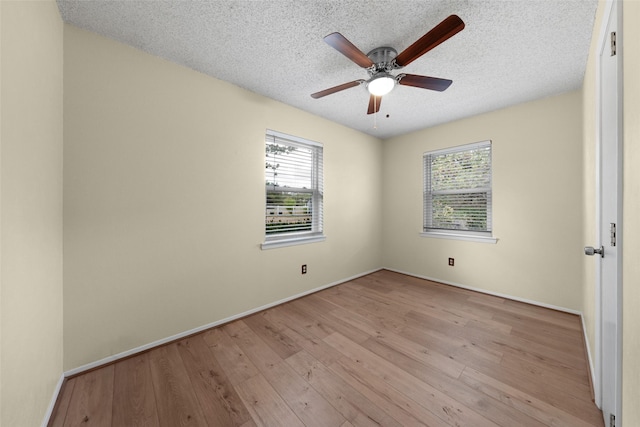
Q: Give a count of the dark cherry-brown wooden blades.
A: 5